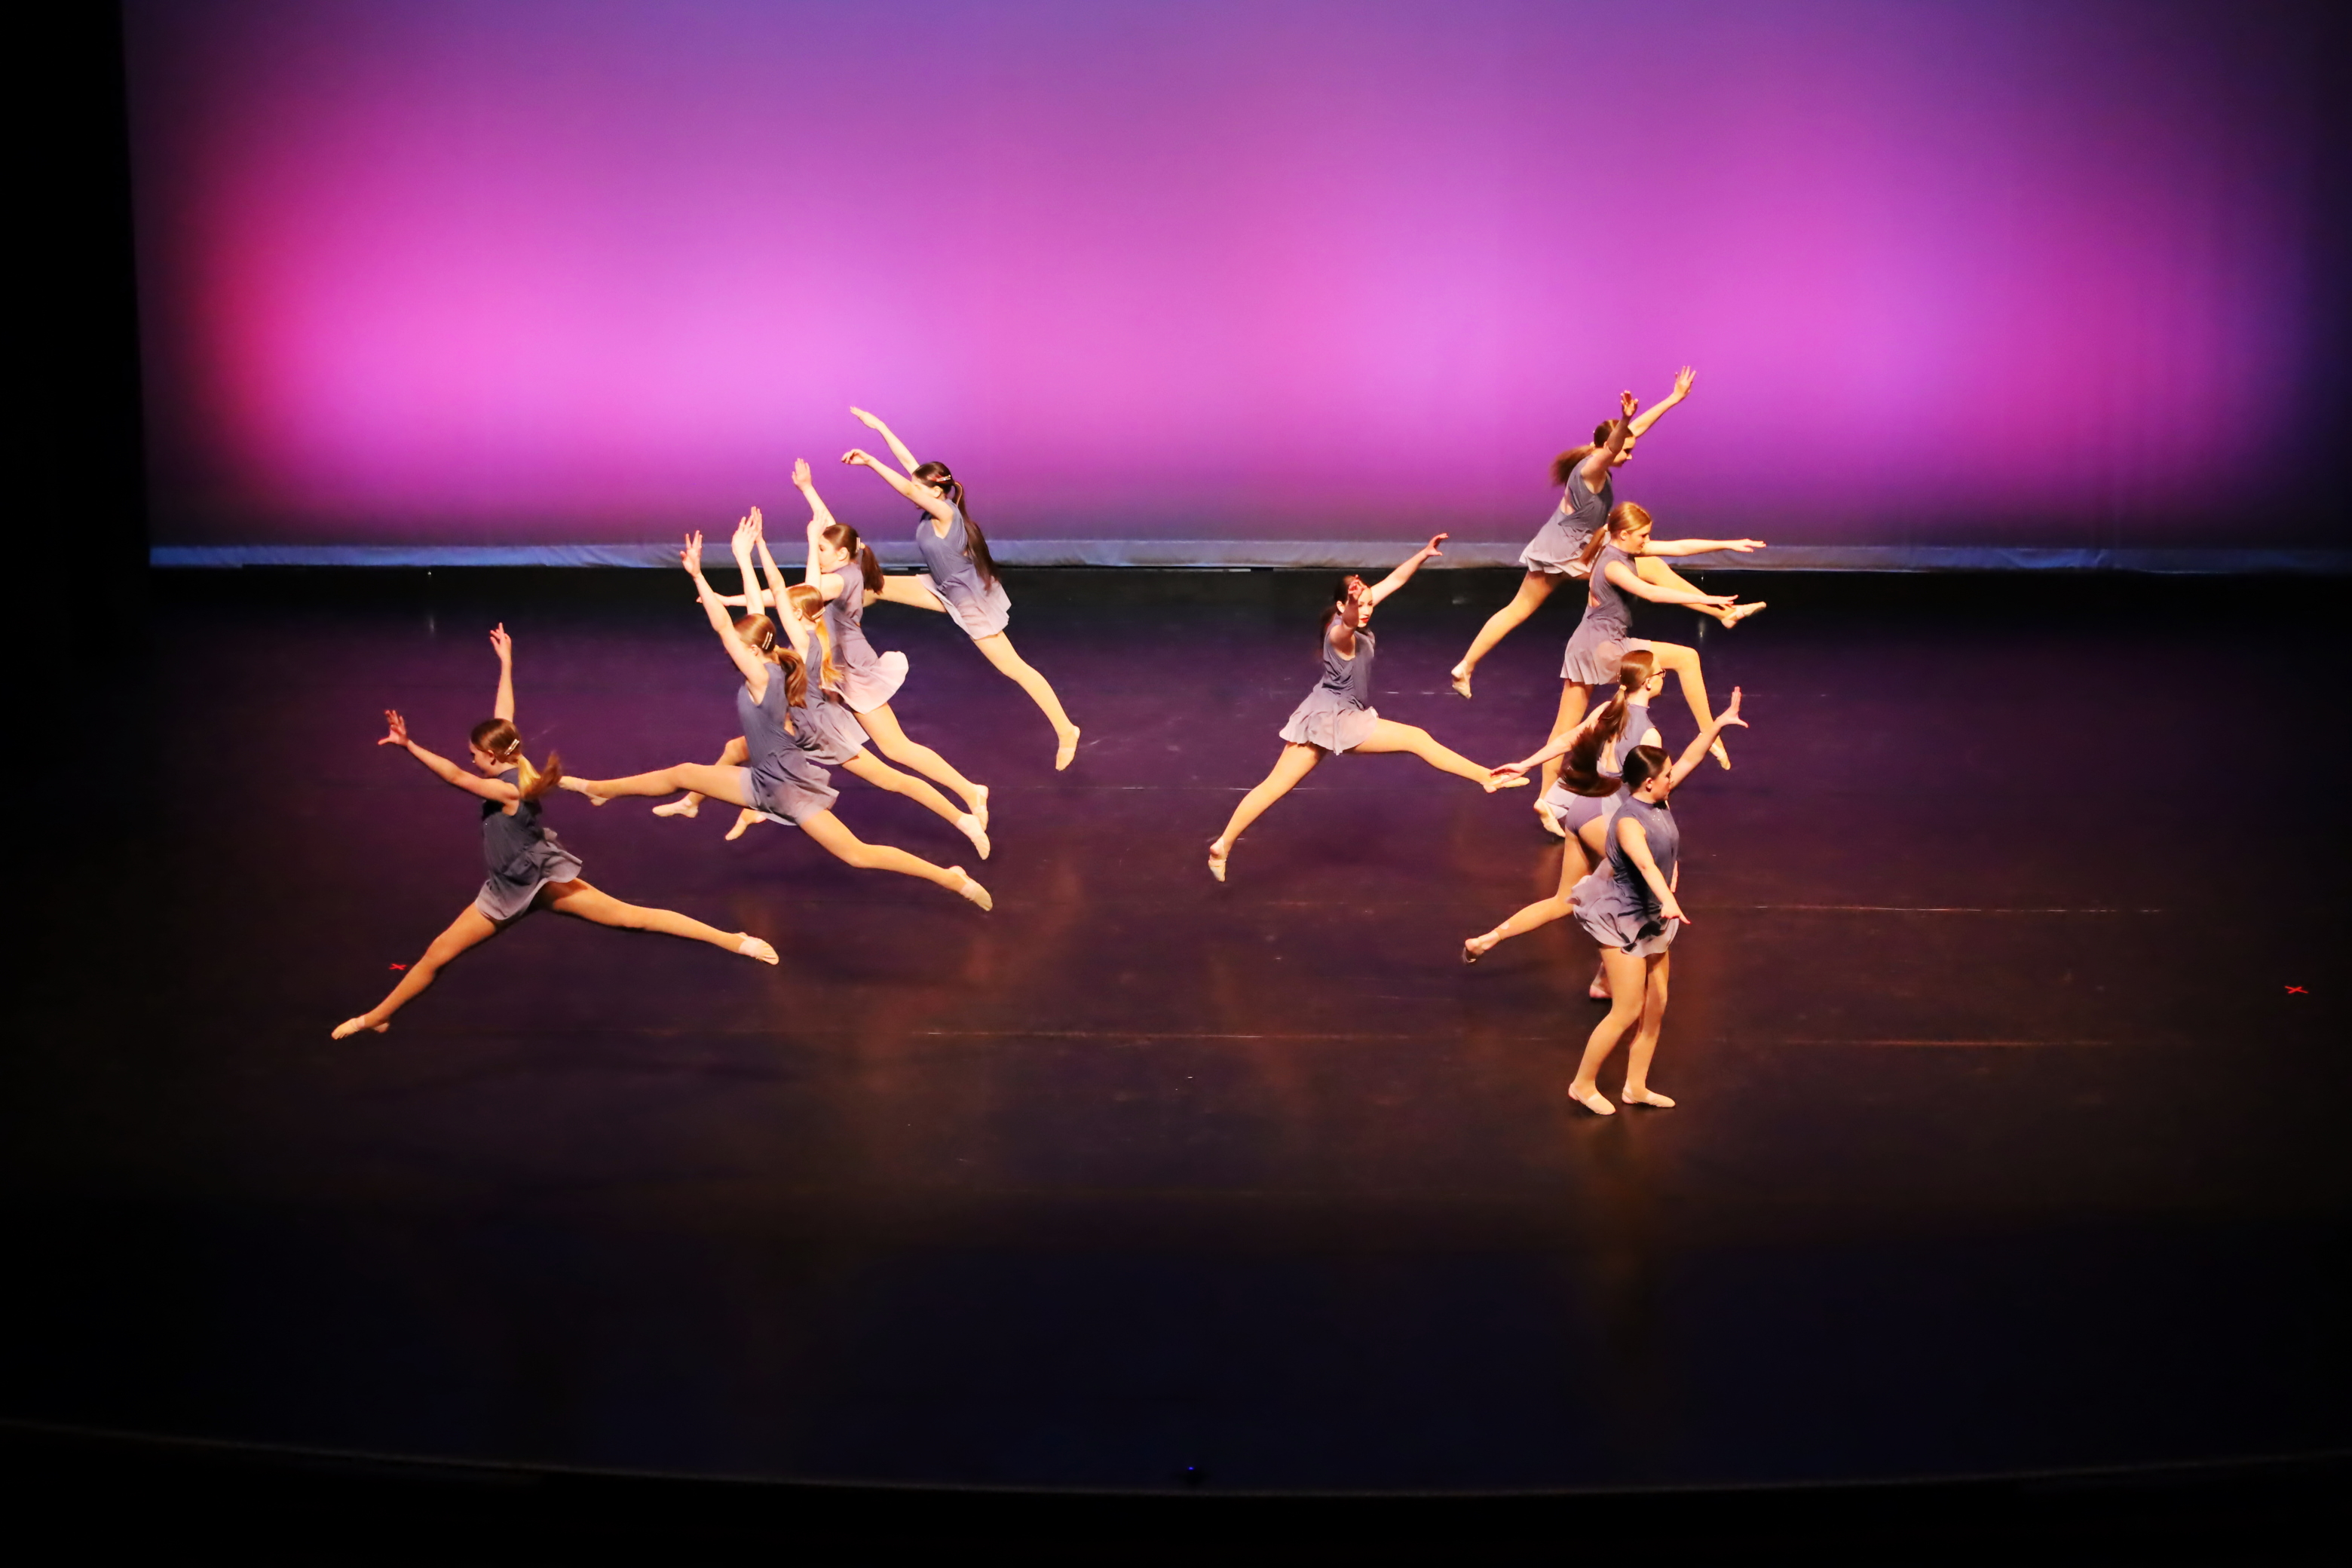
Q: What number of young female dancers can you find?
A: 10